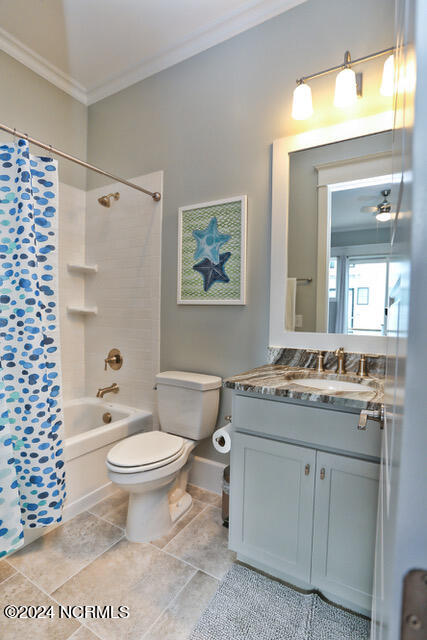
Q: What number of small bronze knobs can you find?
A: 2